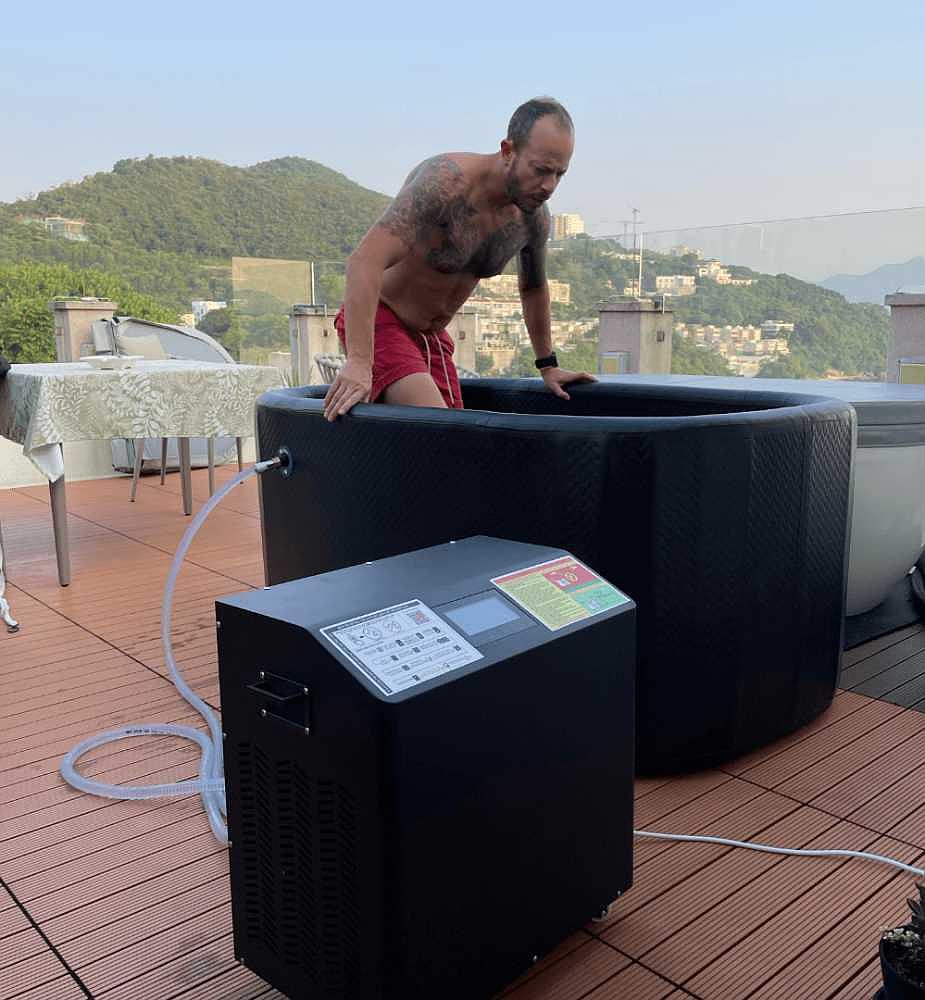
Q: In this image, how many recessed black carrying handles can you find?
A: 1